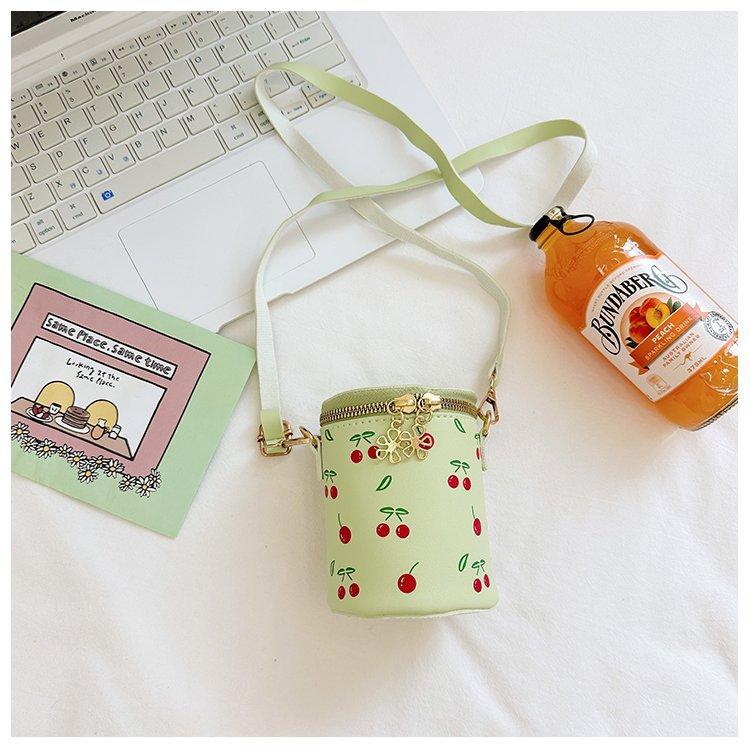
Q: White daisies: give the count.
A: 11